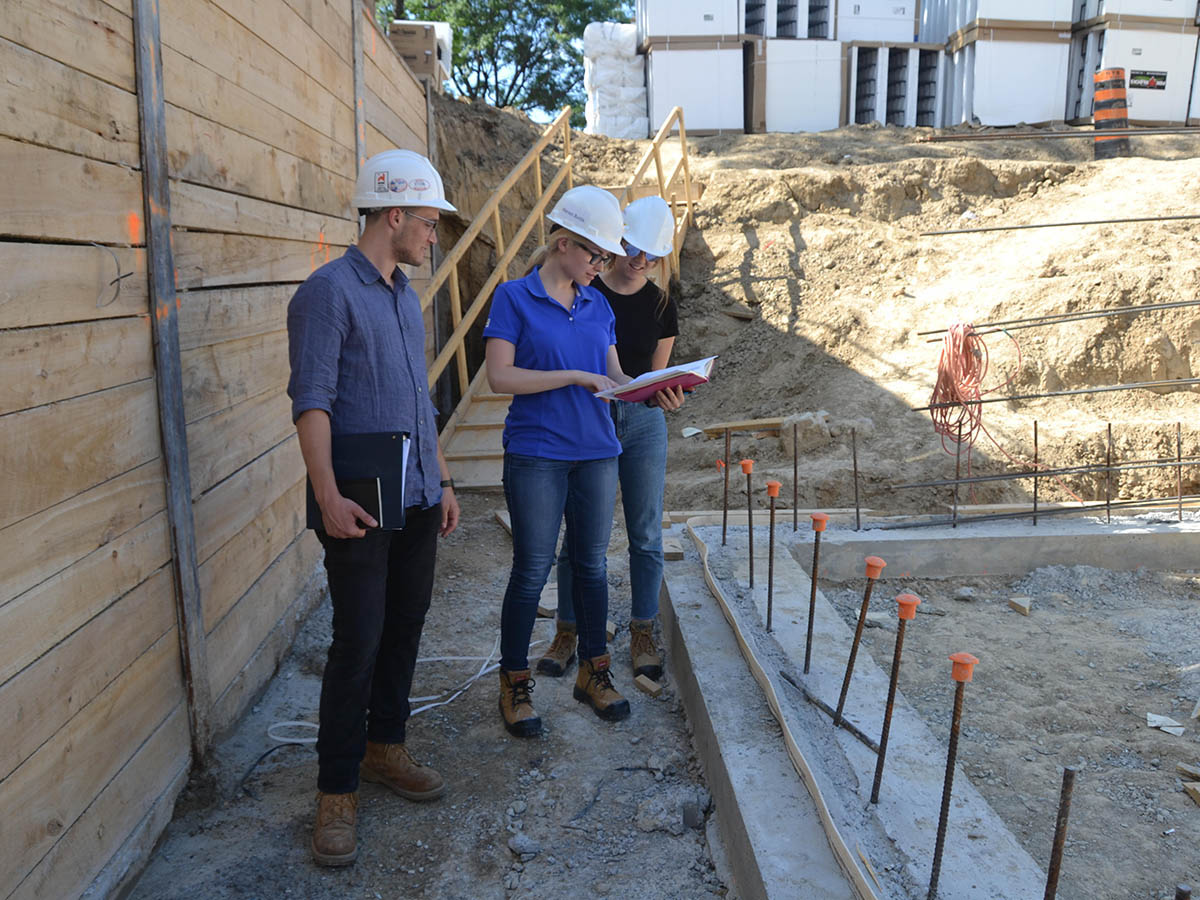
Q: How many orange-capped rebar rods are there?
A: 6